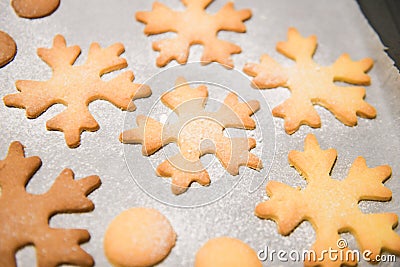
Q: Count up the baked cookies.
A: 10